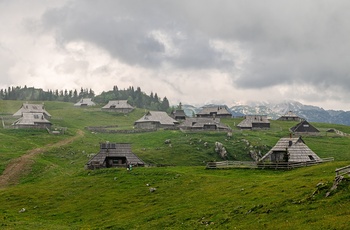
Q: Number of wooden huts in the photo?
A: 13